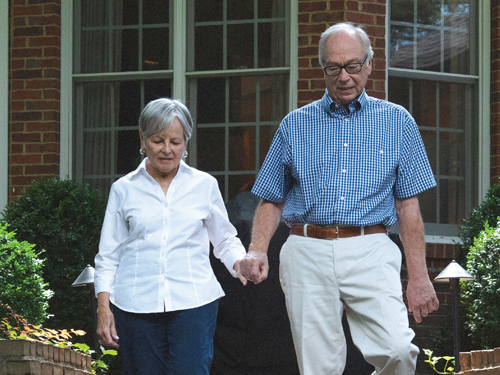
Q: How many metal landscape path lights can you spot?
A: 2